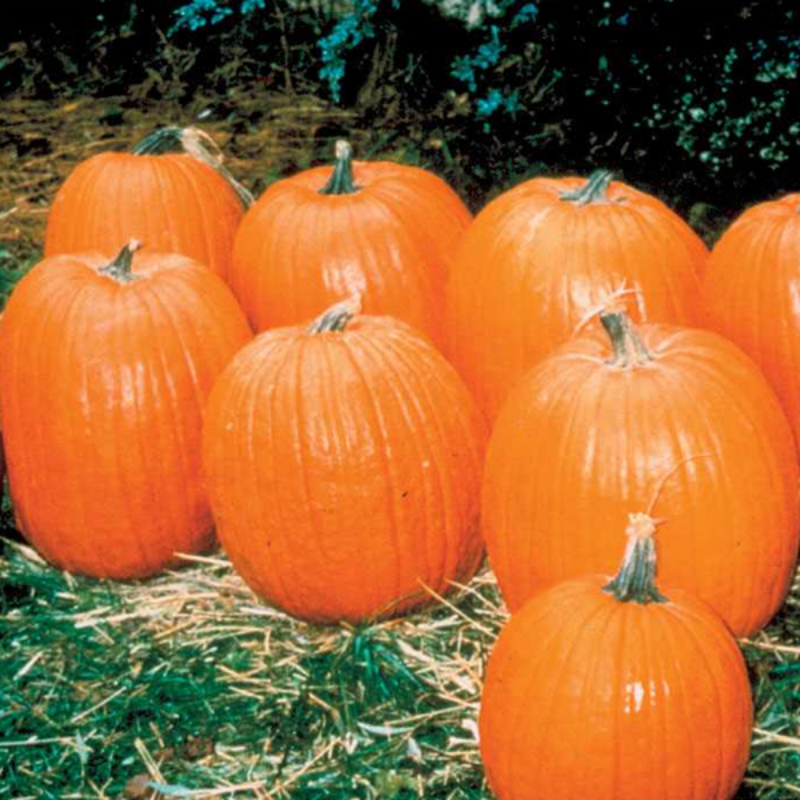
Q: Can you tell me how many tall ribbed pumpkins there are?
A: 8